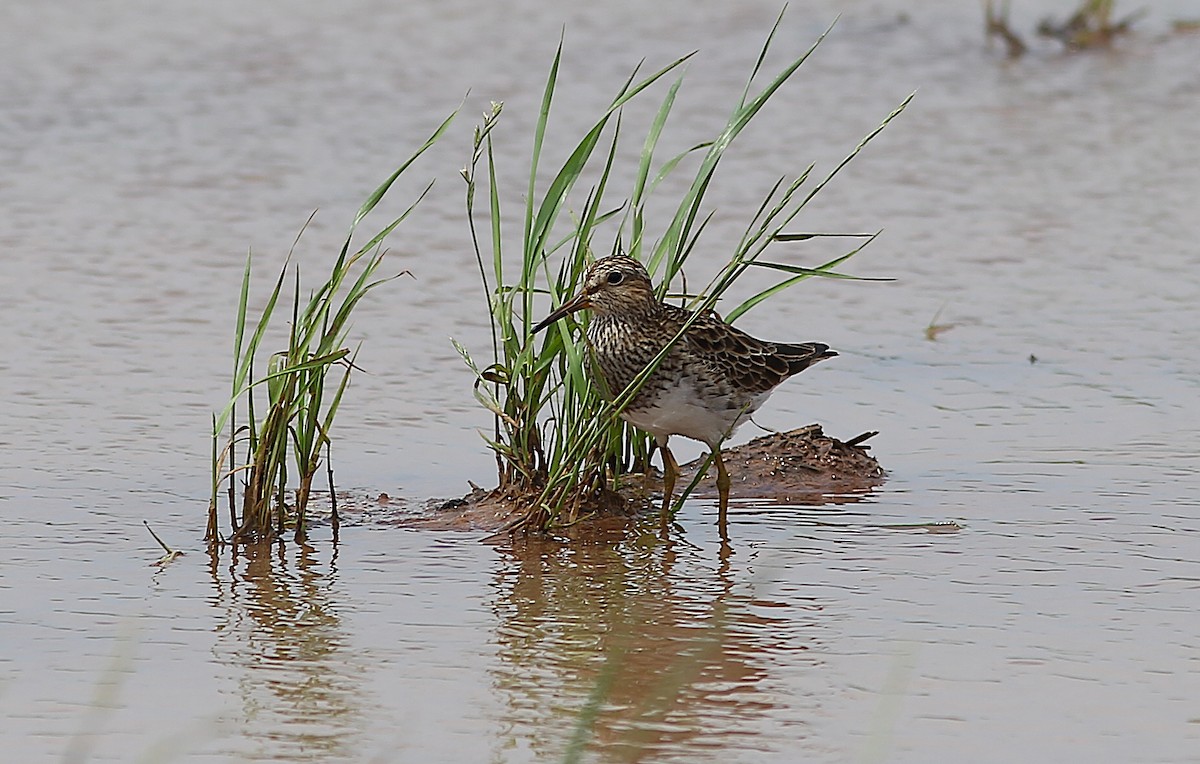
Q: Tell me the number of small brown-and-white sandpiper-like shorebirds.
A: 1